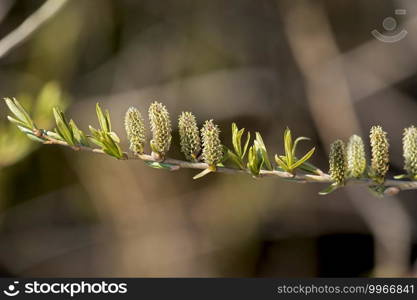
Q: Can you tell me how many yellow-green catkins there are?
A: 8